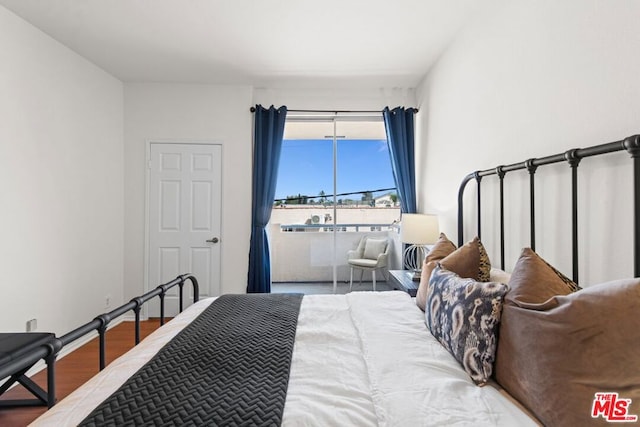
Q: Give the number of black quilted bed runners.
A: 1